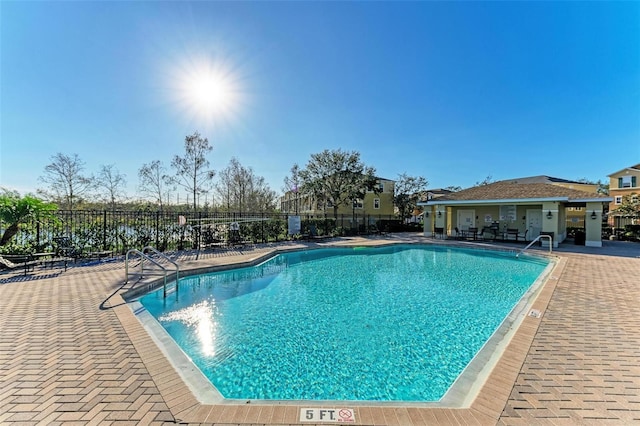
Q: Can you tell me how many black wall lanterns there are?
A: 4